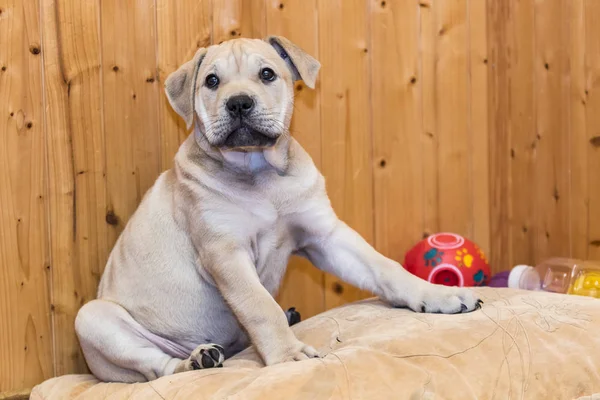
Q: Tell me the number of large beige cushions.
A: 1